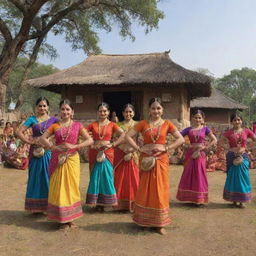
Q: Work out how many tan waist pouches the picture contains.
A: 7